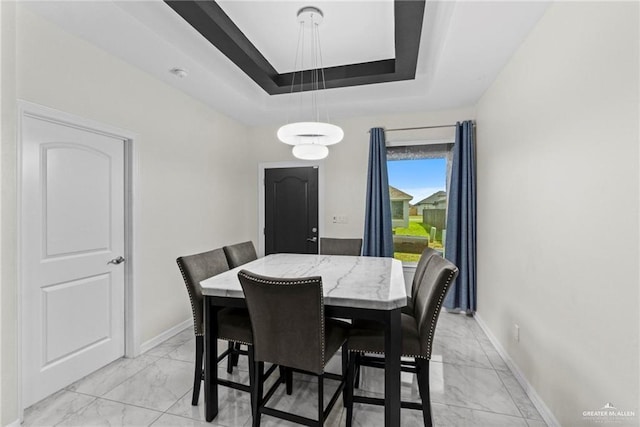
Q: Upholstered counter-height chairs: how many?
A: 6